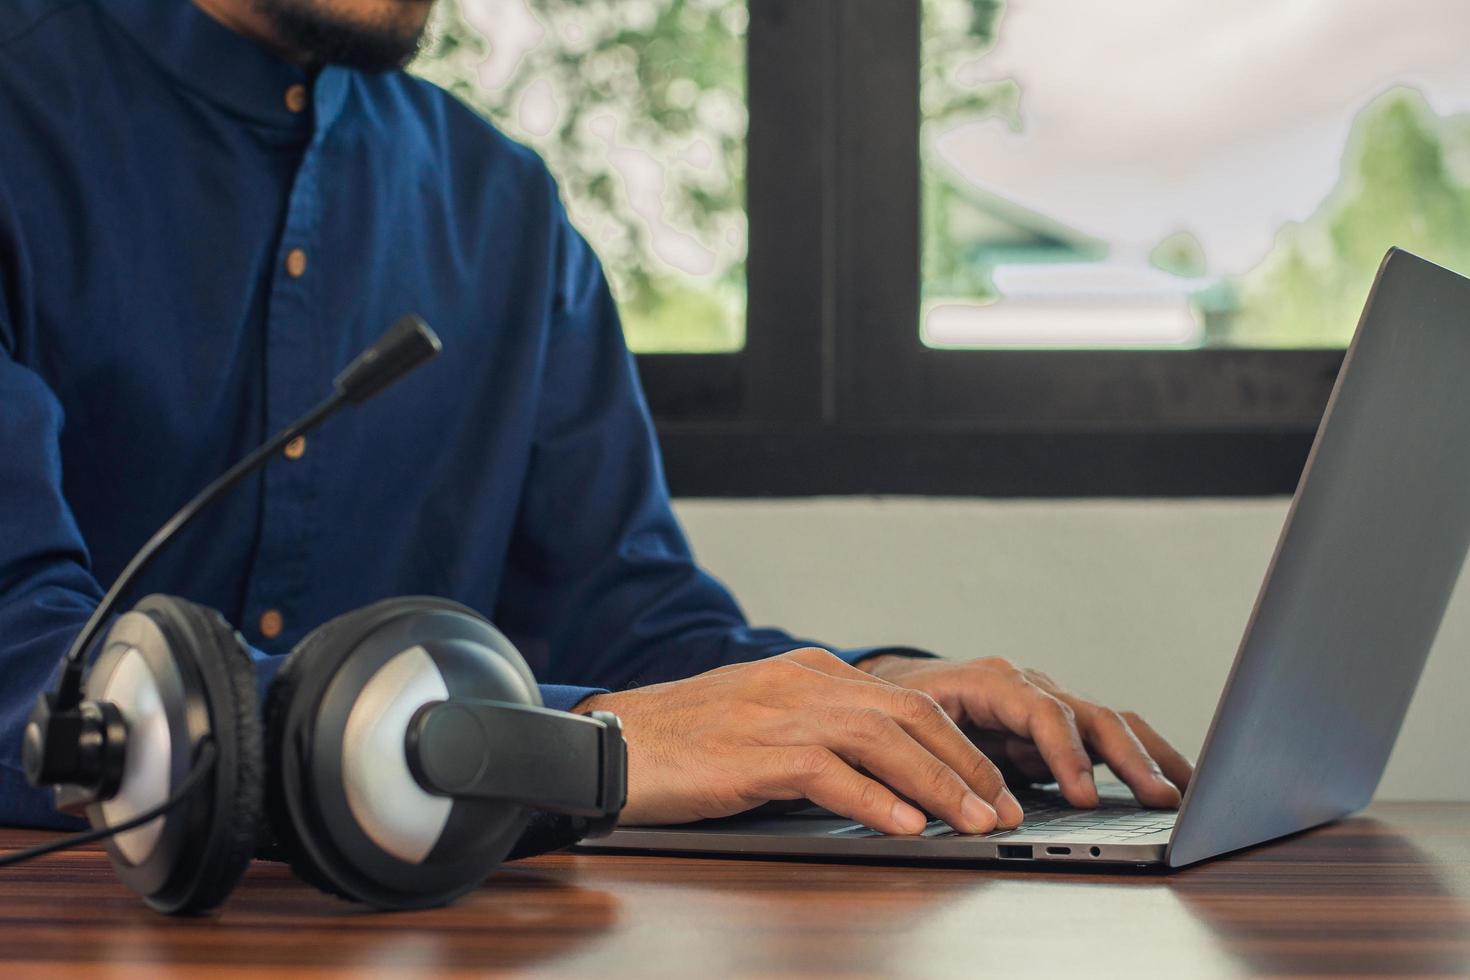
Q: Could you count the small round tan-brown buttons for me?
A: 4